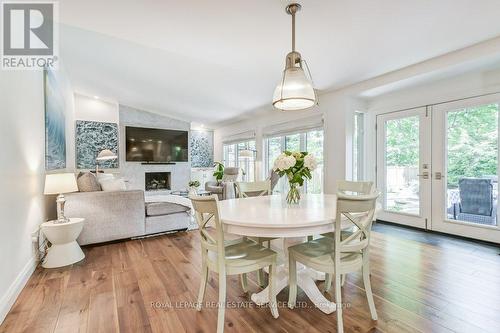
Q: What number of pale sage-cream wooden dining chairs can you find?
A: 4